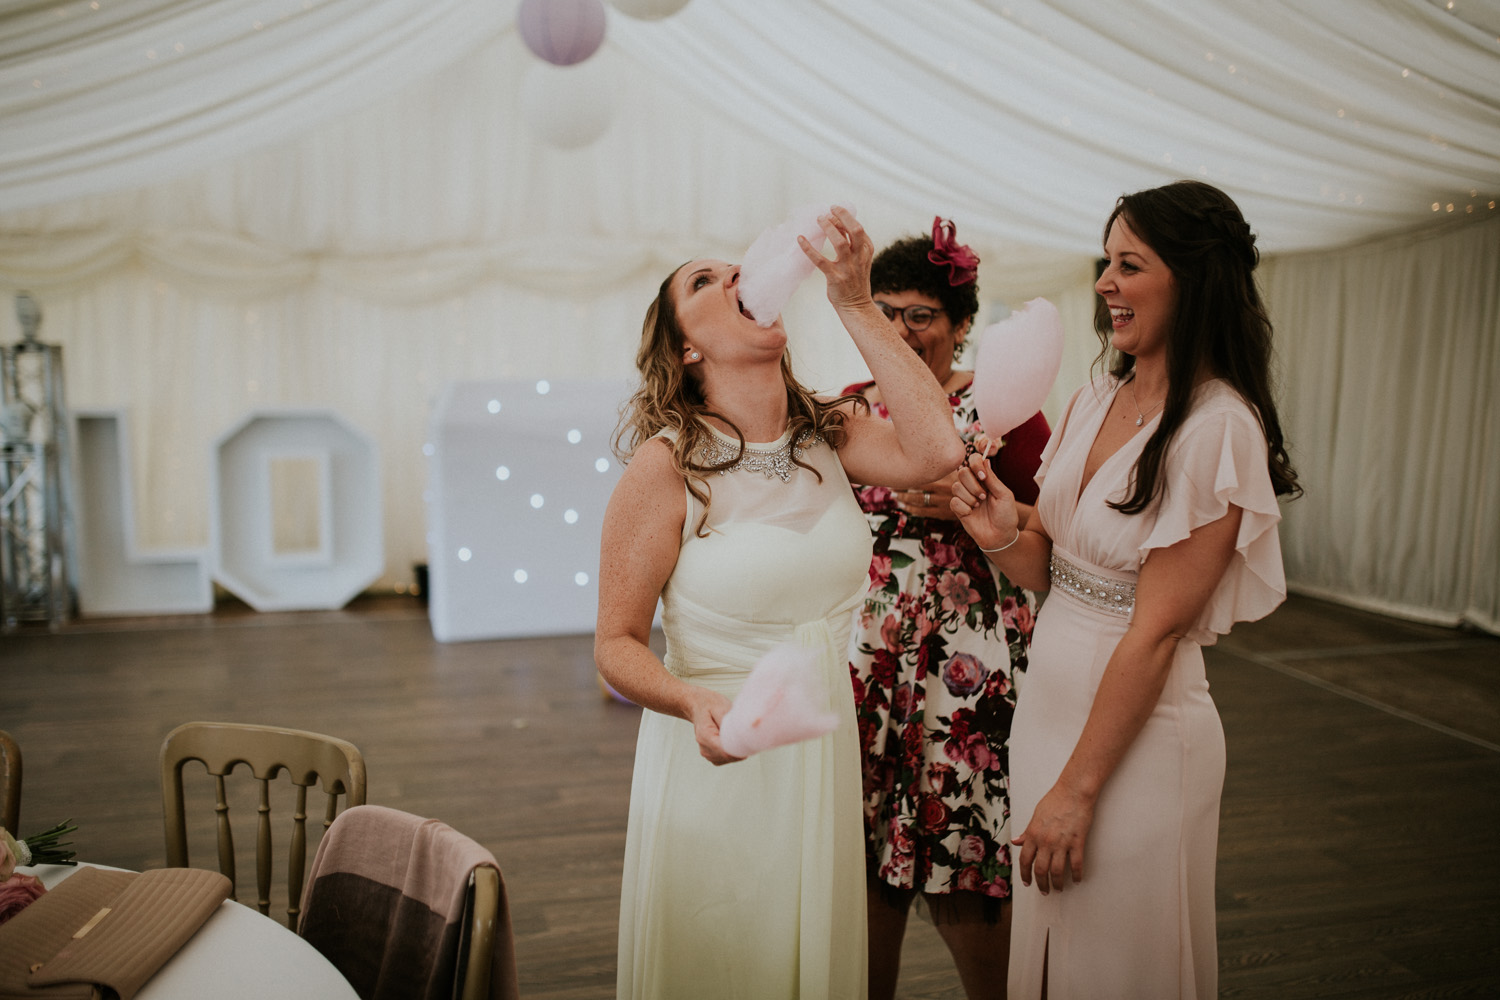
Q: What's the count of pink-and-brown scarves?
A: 1